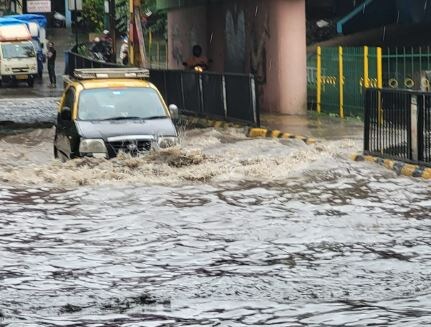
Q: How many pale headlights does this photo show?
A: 2